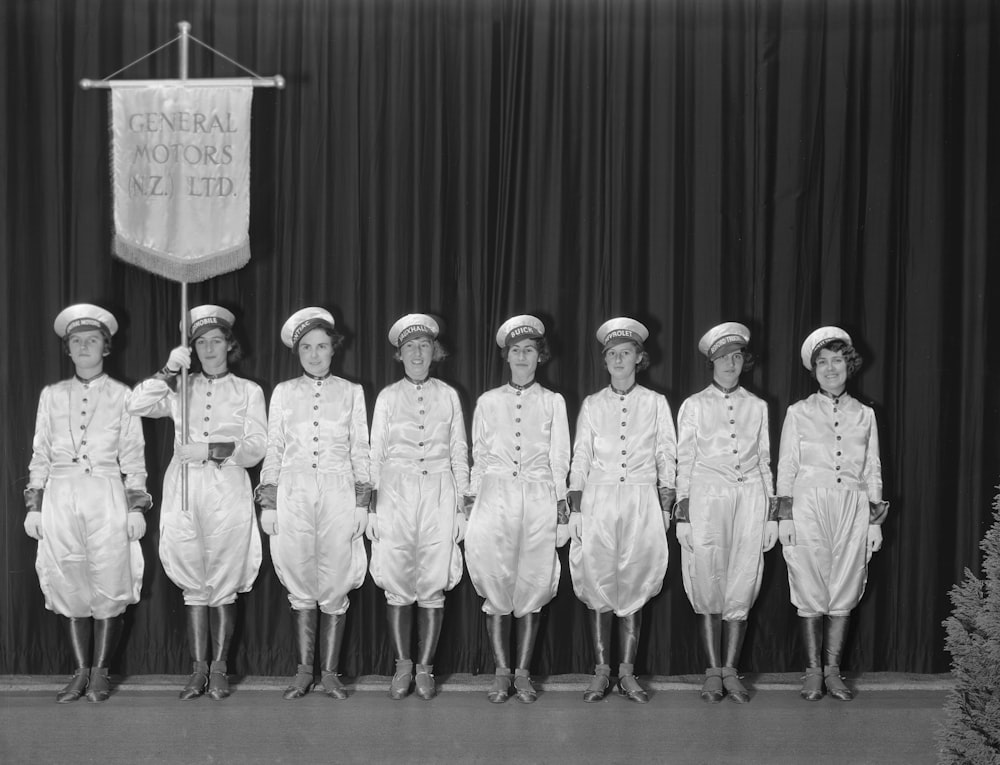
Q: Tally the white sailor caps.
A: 8